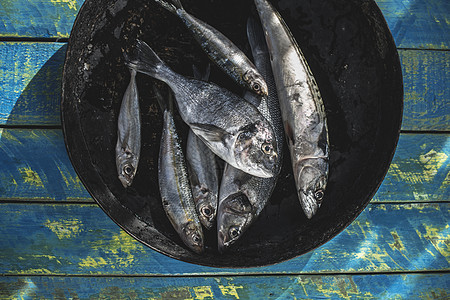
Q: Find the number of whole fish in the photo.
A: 7